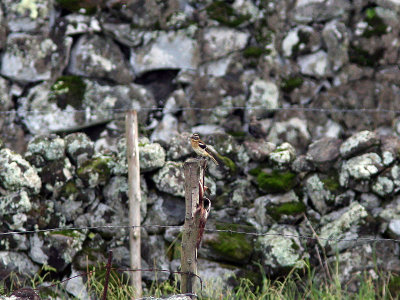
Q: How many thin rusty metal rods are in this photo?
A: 1